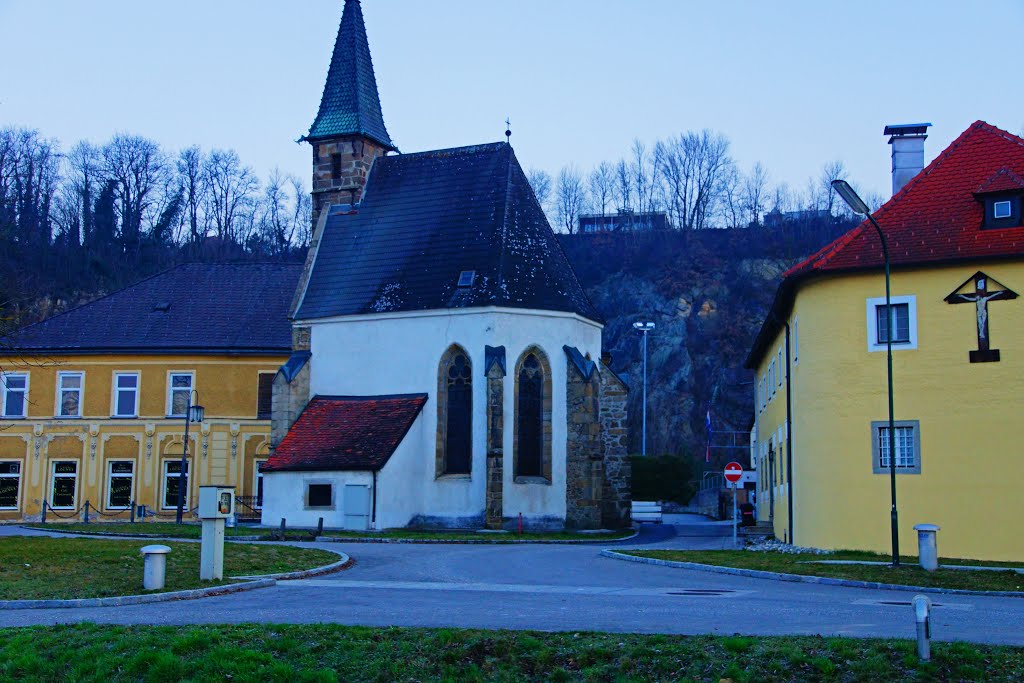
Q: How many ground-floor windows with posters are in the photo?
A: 4